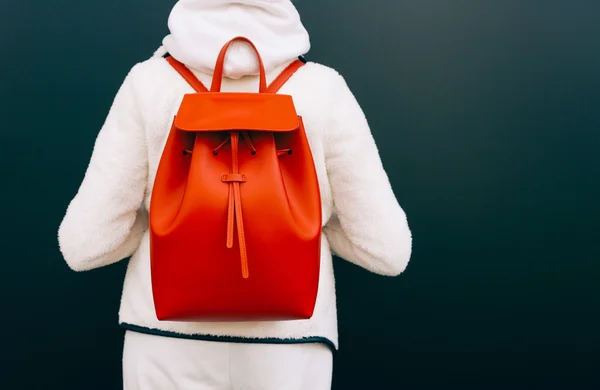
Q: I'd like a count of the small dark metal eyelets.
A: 4